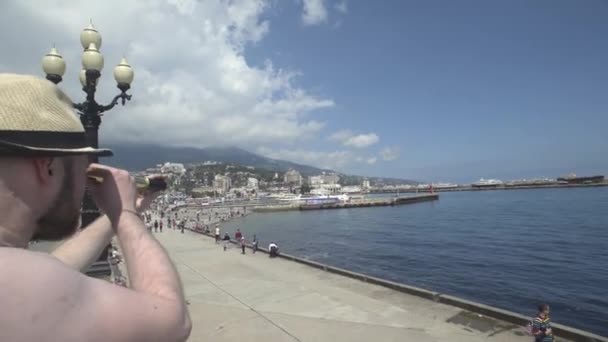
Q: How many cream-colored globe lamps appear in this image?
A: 5